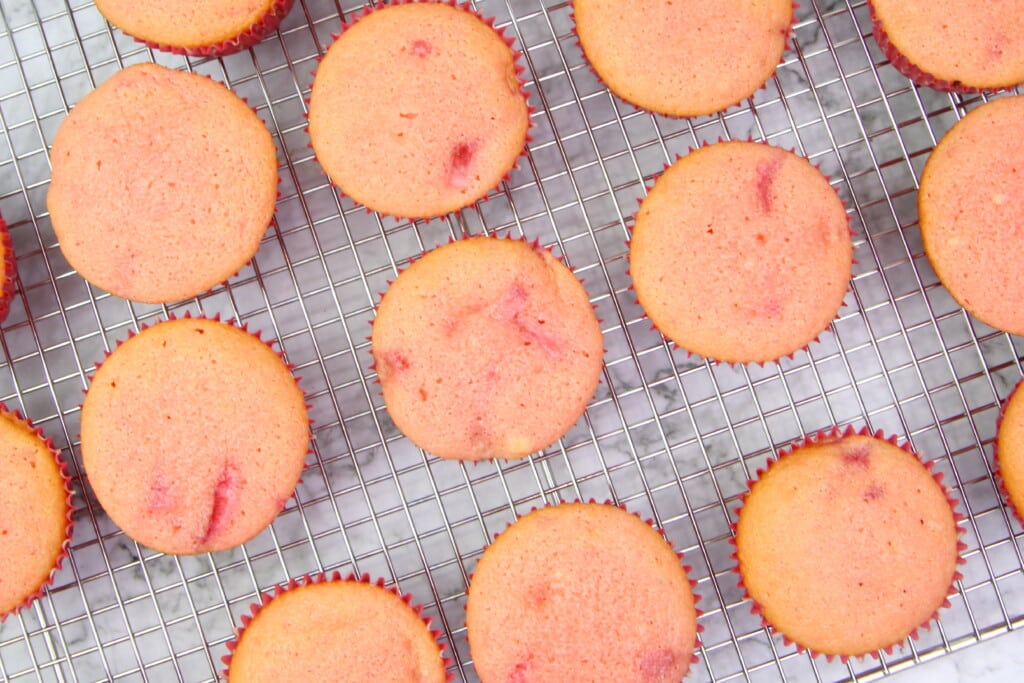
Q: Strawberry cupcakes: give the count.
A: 15